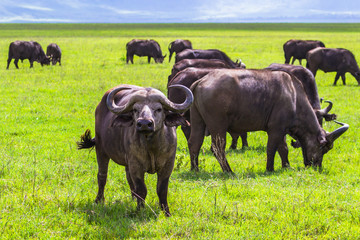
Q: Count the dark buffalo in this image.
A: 12